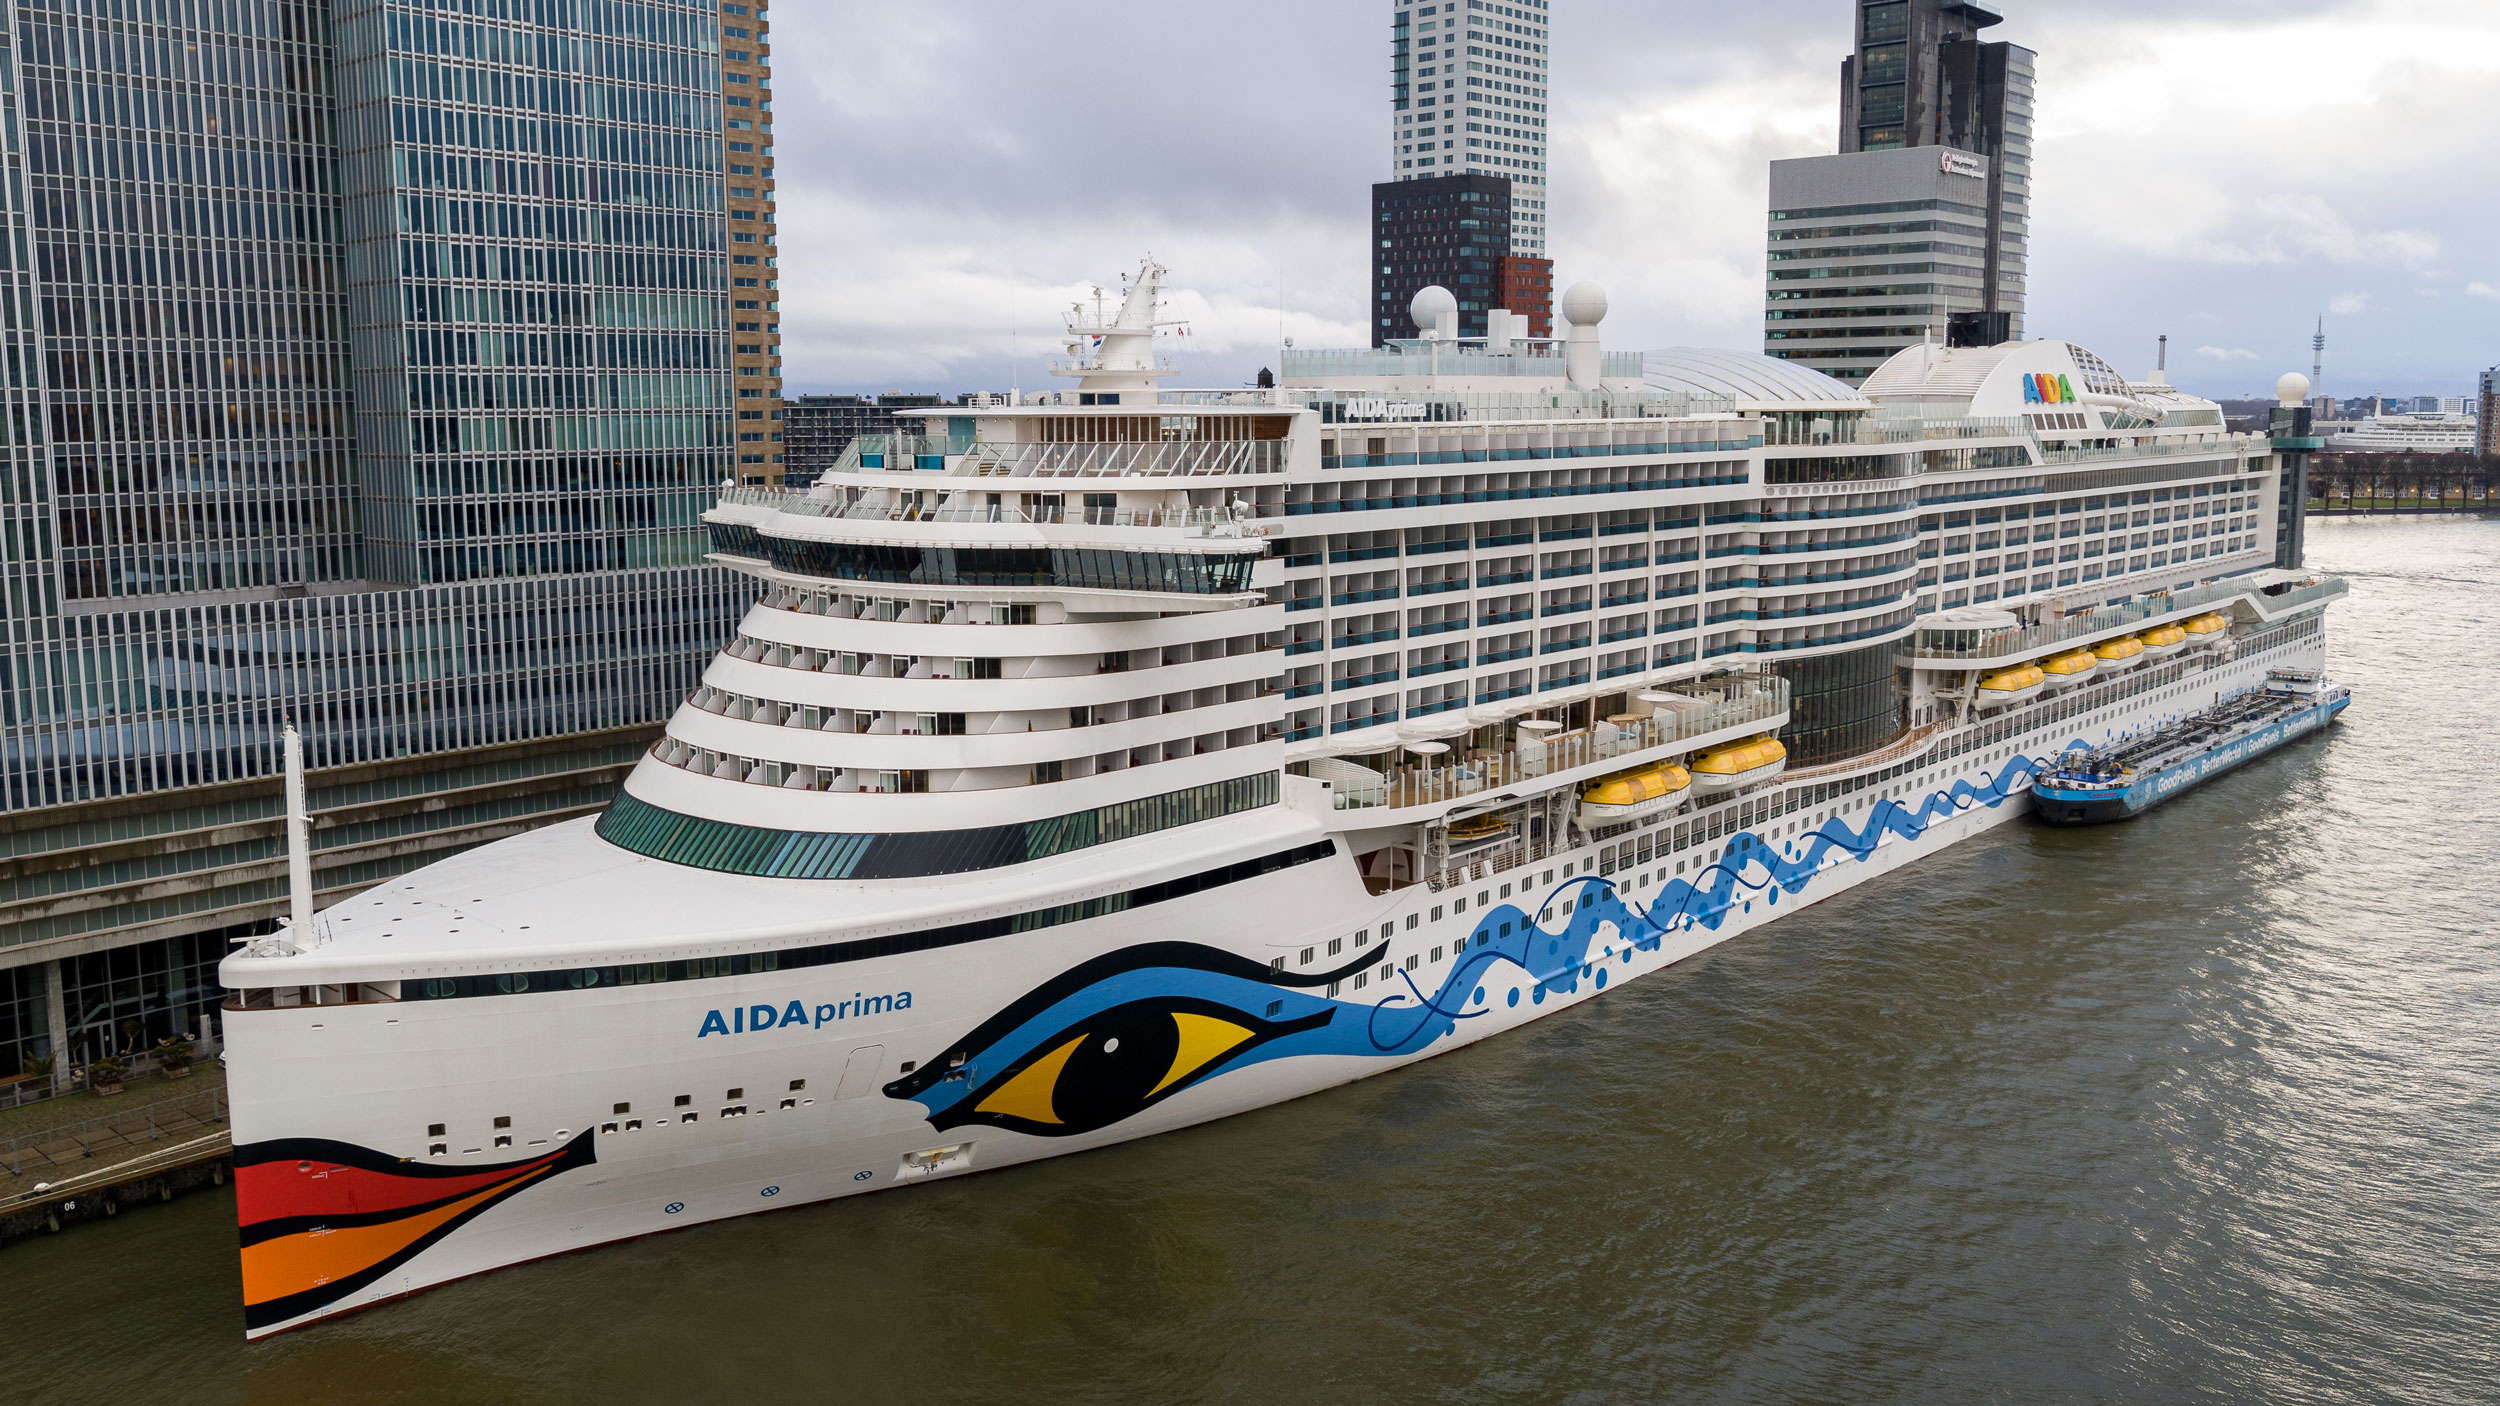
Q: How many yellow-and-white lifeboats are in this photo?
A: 7